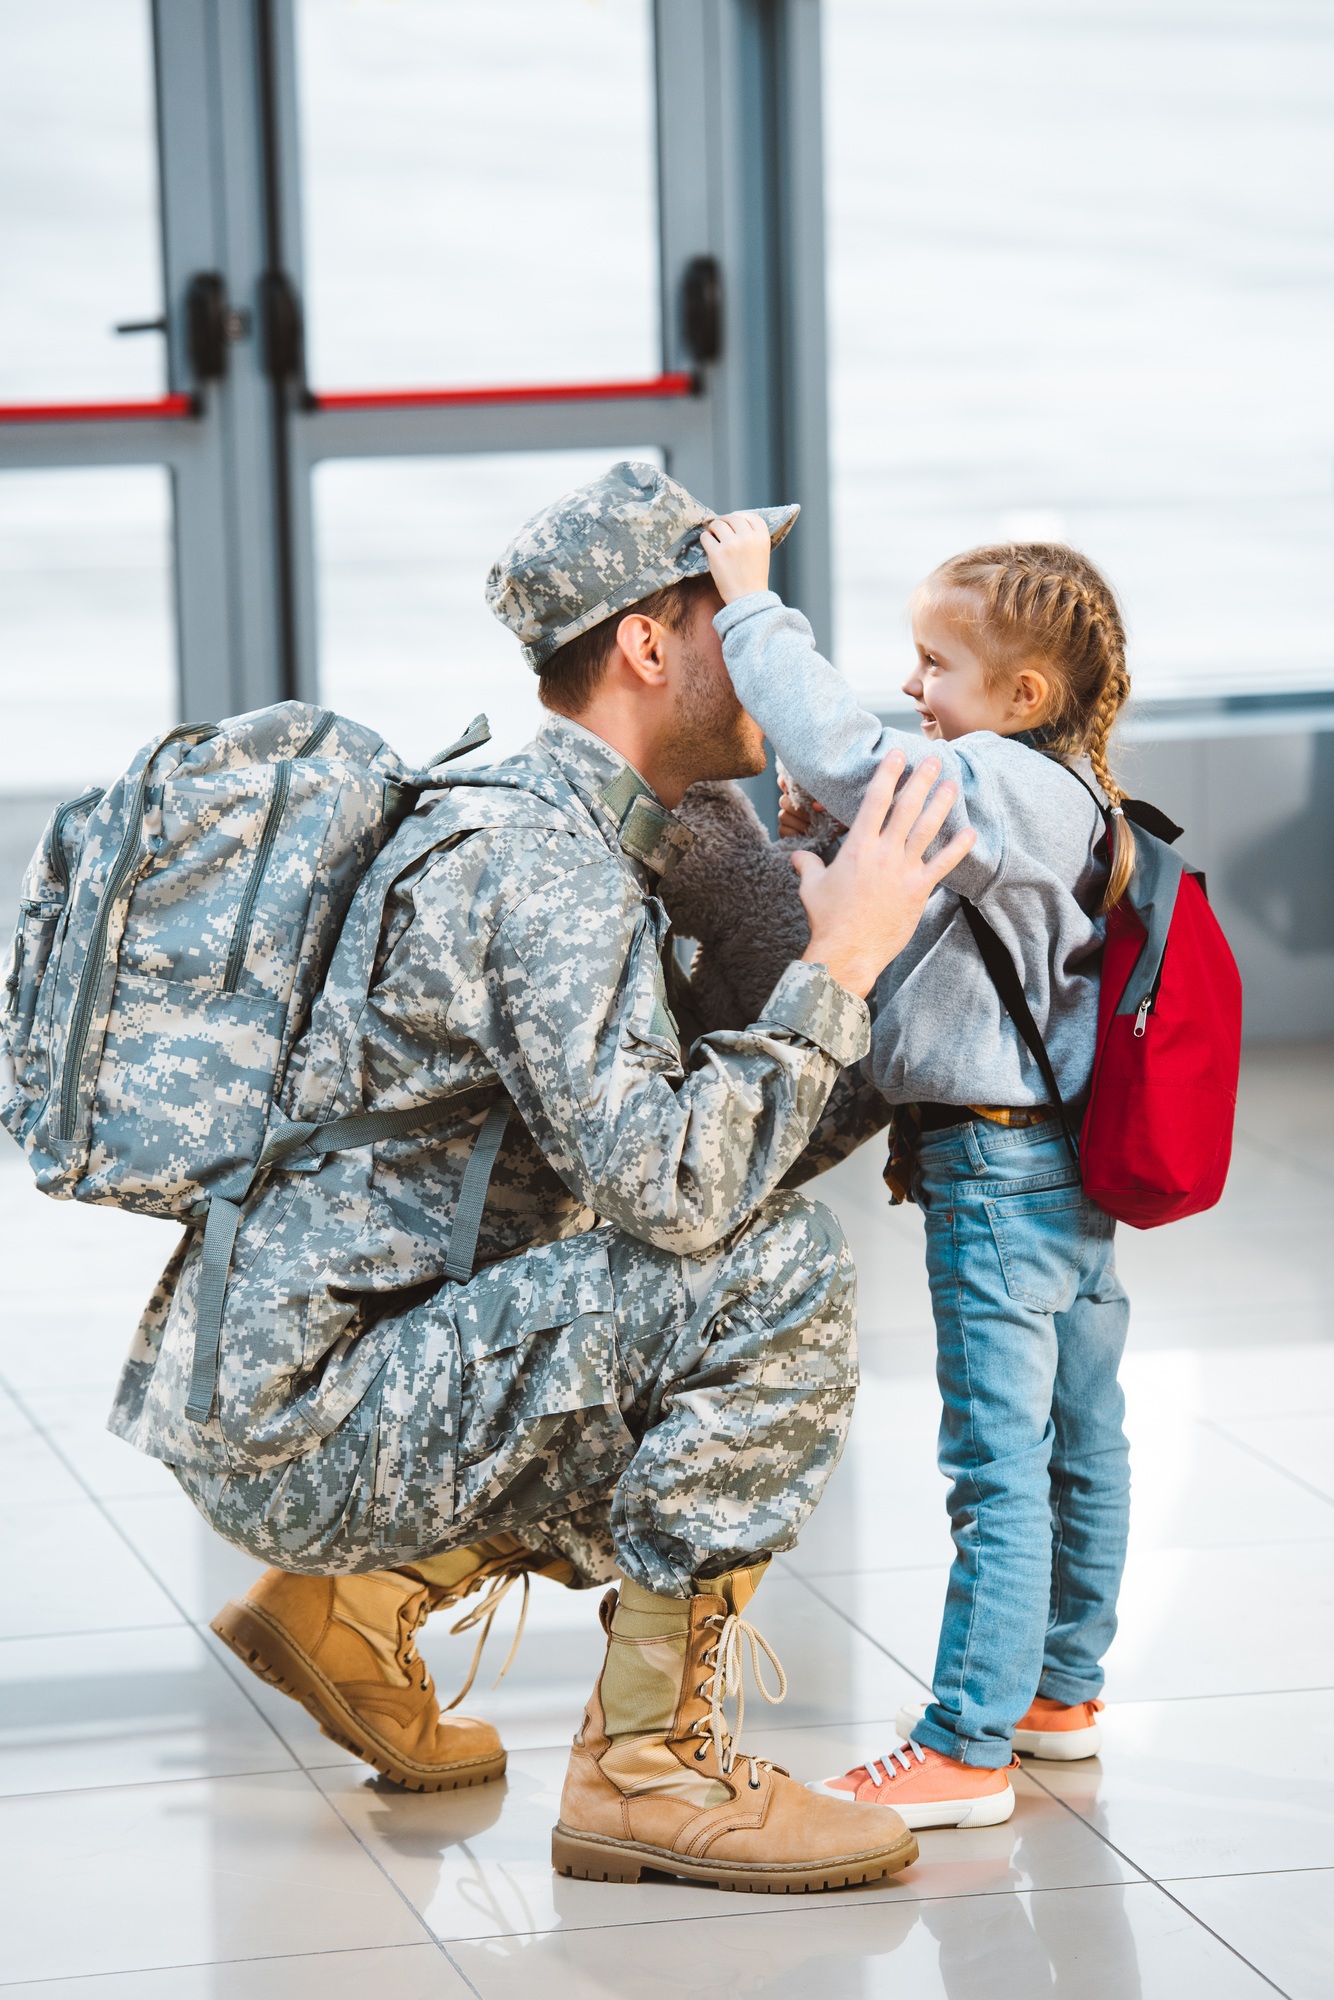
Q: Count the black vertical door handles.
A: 3